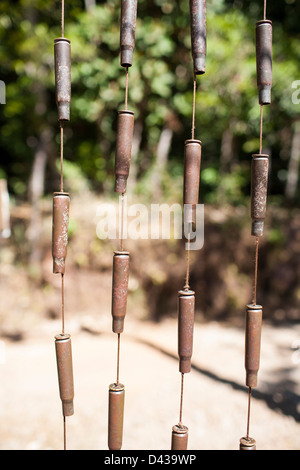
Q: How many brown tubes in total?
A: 15